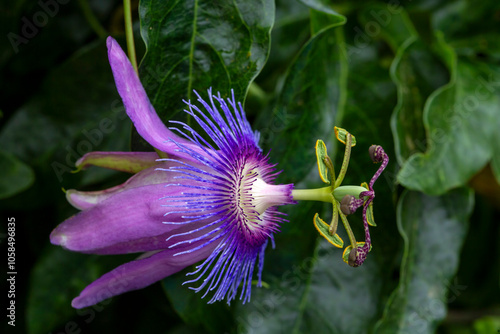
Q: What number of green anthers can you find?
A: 5